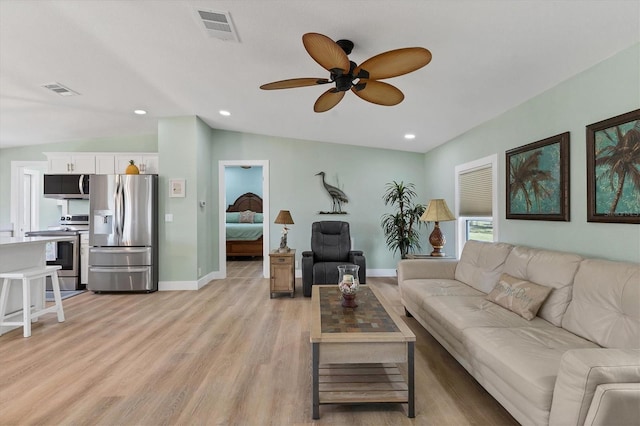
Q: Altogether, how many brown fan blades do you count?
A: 5